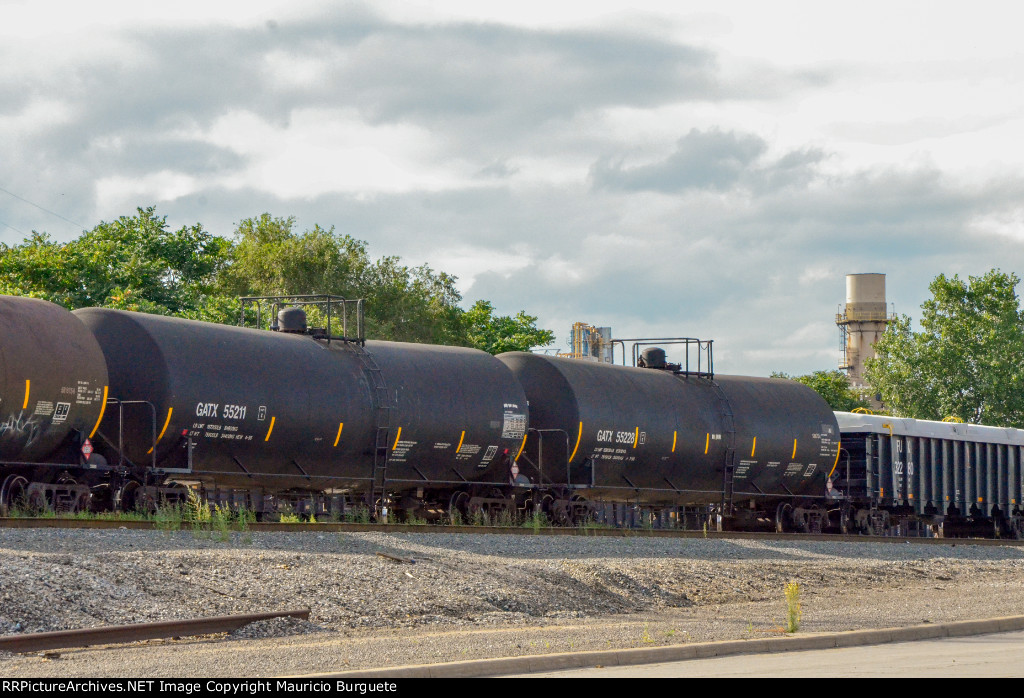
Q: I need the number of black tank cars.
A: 3